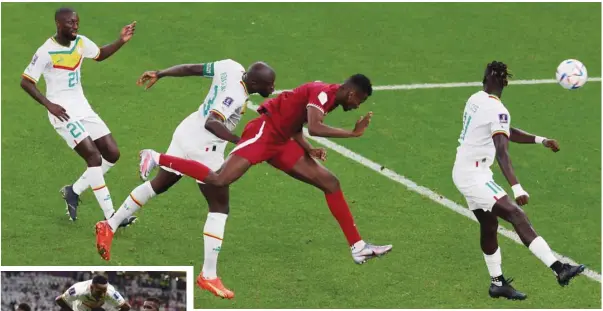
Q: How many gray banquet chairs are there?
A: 0